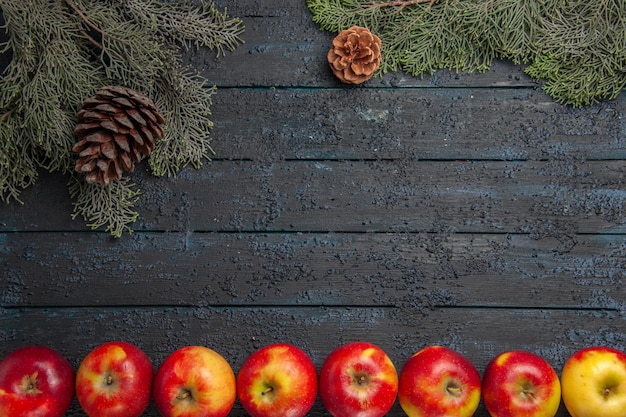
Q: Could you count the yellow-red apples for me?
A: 8